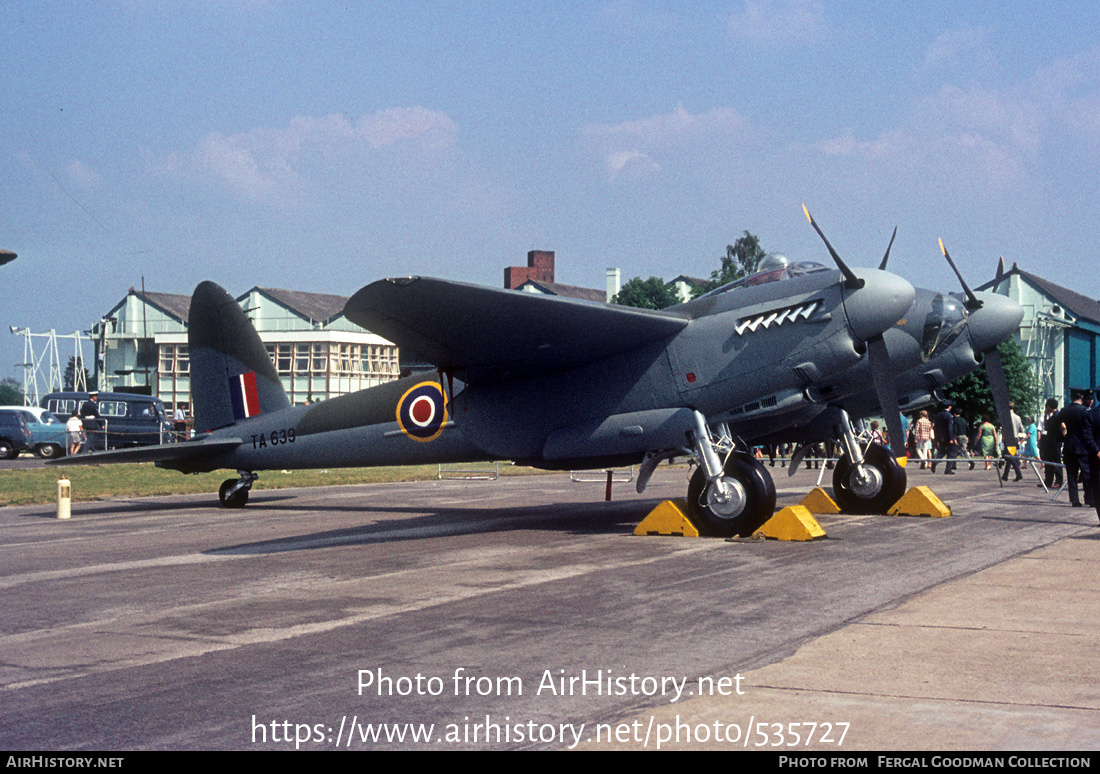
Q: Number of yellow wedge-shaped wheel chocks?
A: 4